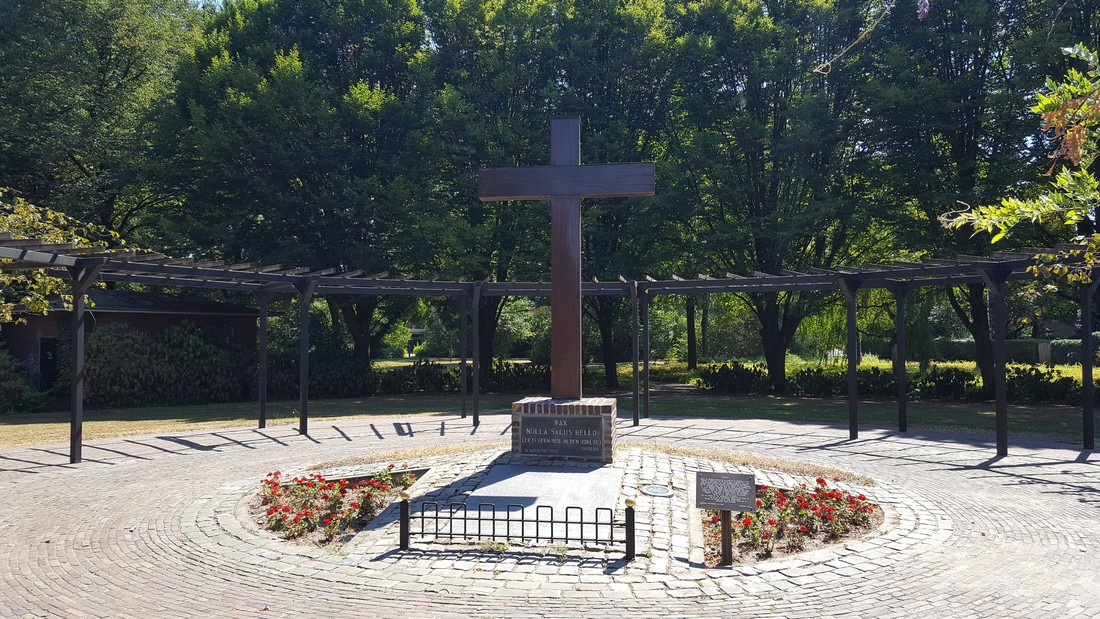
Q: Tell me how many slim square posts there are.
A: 11